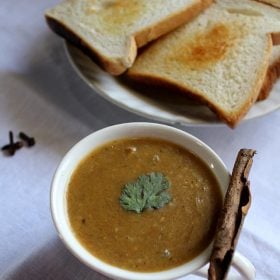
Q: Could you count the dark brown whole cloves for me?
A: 3